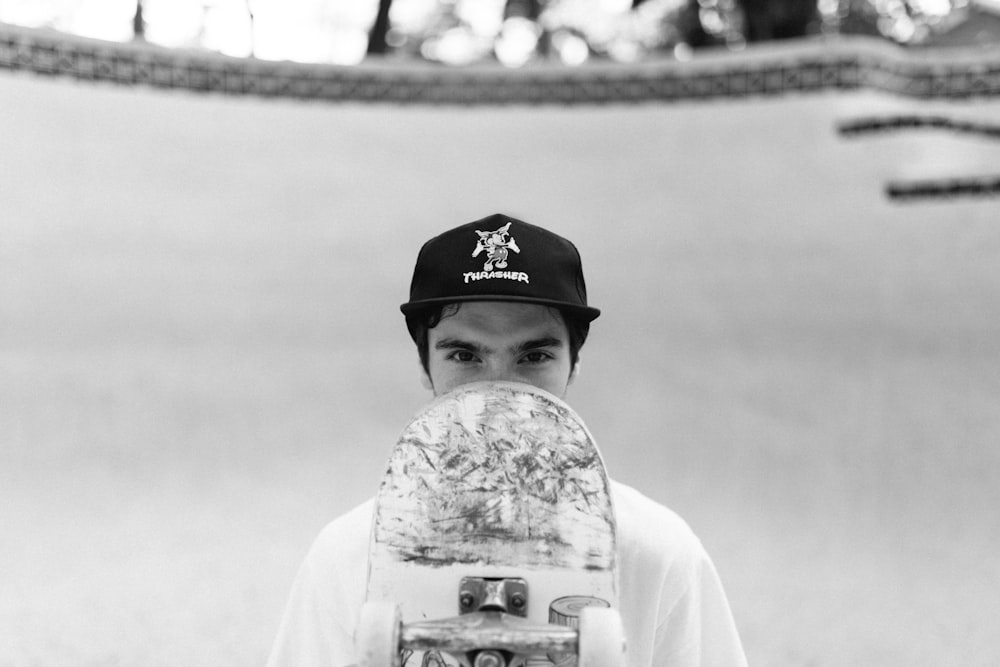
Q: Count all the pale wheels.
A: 2